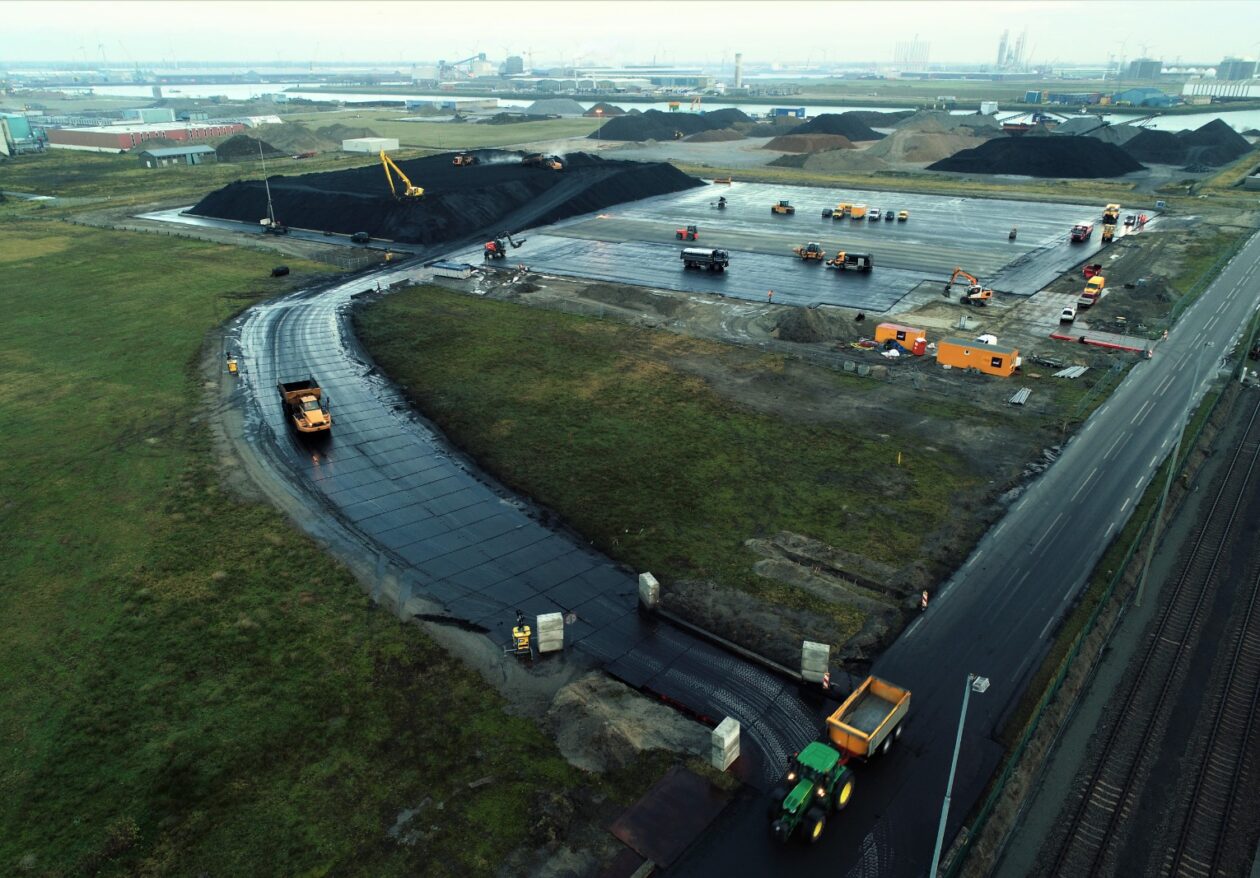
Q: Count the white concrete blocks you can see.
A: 4